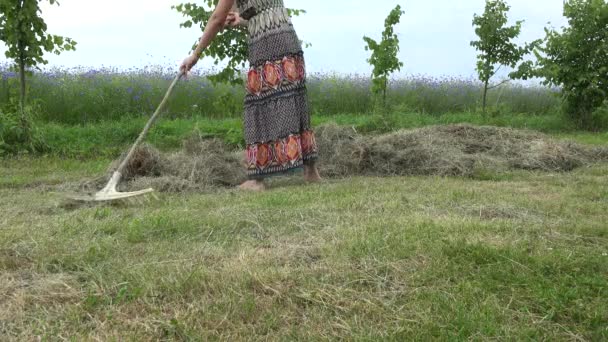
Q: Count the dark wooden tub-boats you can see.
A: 0